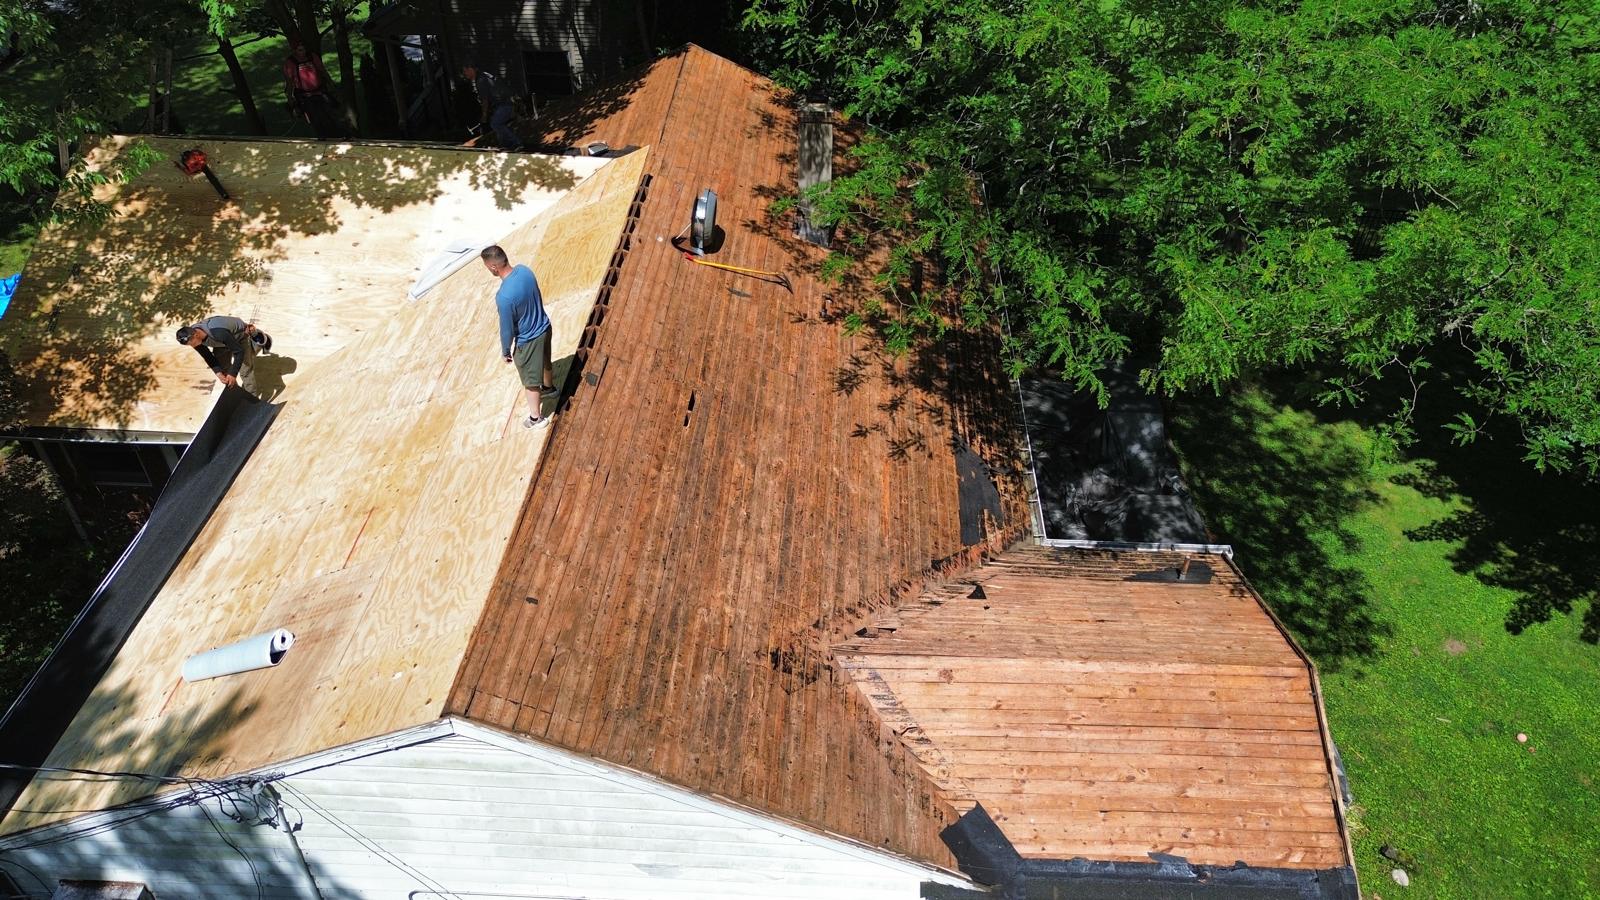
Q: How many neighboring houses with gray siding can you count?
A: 1